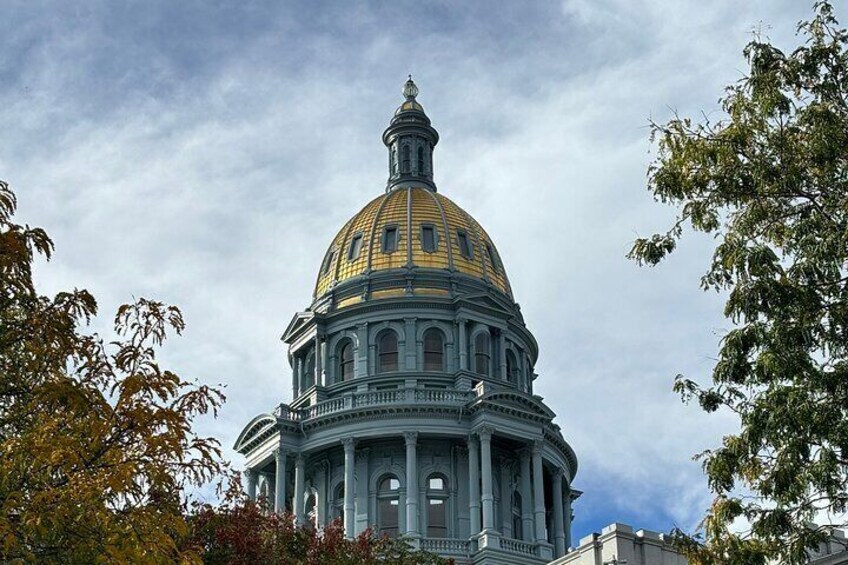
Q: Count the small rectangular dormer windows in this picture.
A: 6